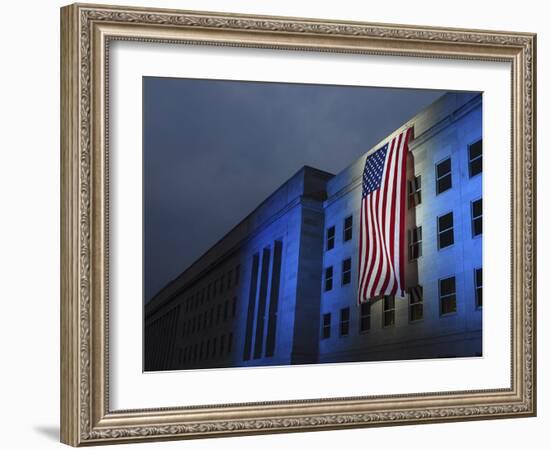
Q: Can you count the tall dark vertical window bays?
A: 3